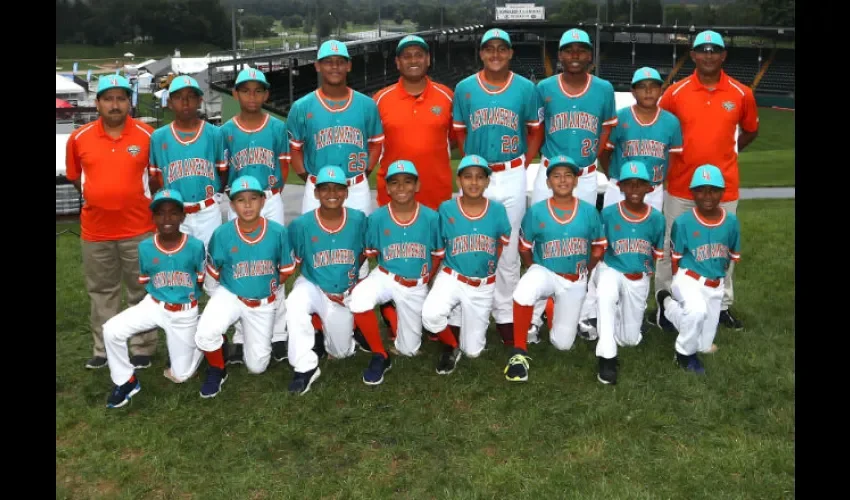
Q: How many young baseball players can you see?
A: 14